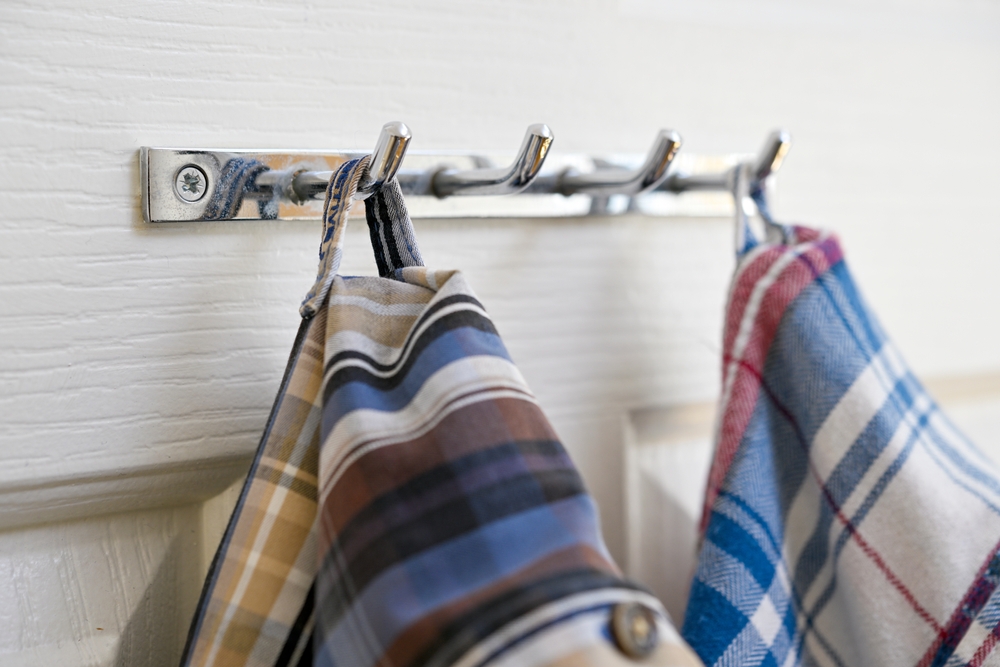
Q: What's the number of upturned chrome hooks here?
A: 4